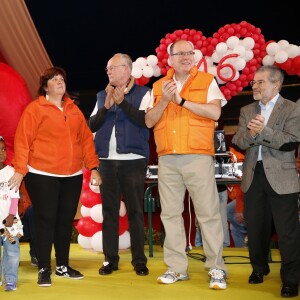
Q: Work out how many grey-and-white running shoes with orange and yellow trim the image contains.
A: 2